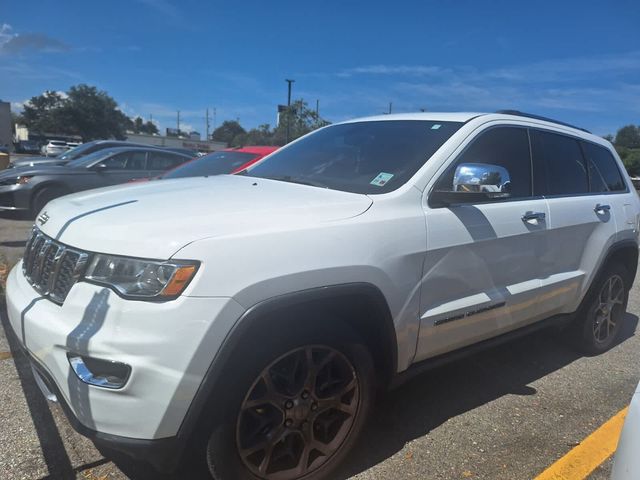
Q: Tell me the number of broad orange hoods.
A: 0